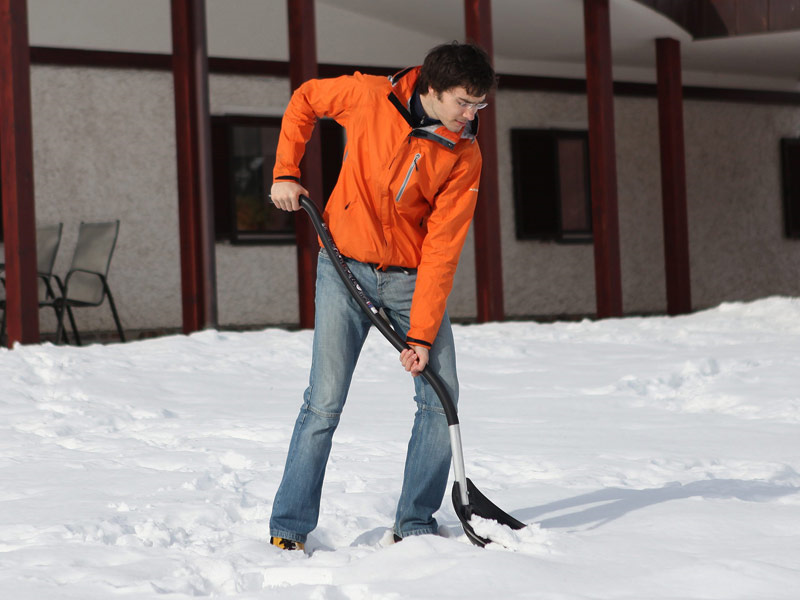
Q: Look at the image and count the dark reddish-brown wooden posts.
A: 6